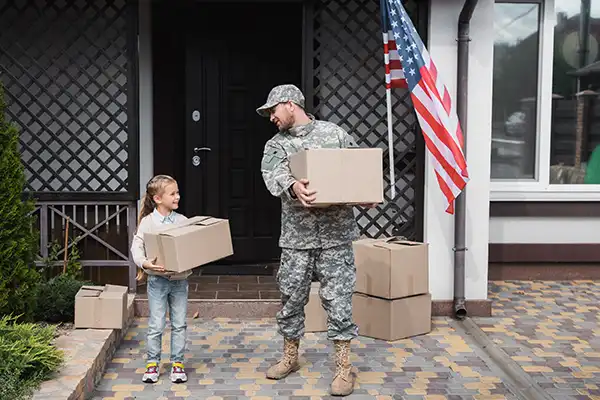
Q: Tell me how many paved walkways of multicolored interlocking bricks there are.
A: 1